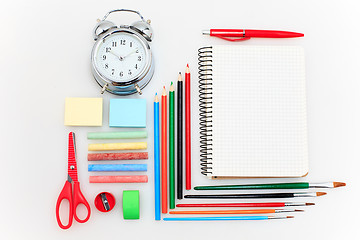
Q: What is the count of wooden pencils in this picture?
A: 5